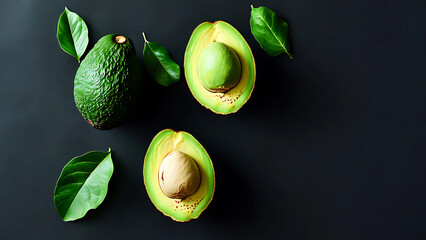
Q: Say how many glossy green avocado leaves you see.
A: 4